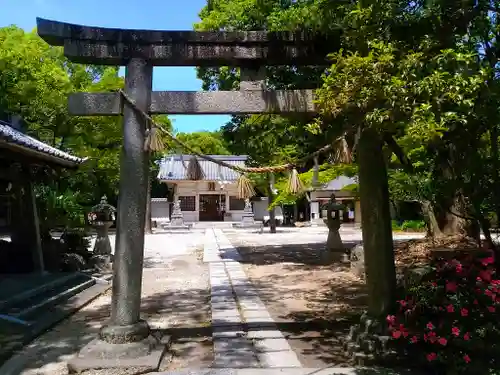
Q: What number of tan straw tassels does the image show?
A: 5